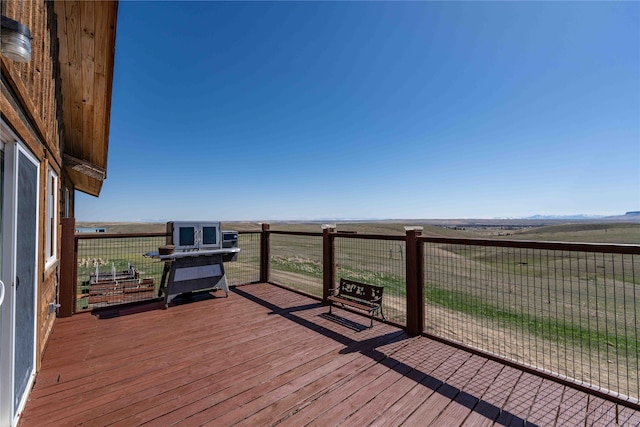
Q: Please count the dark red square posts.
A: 4